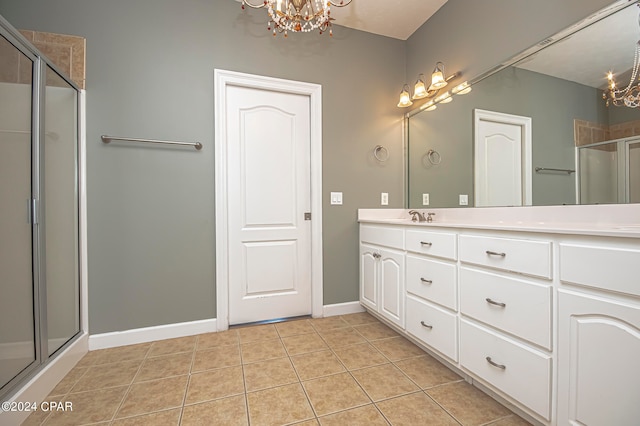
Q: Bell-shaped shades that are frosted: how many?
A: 3